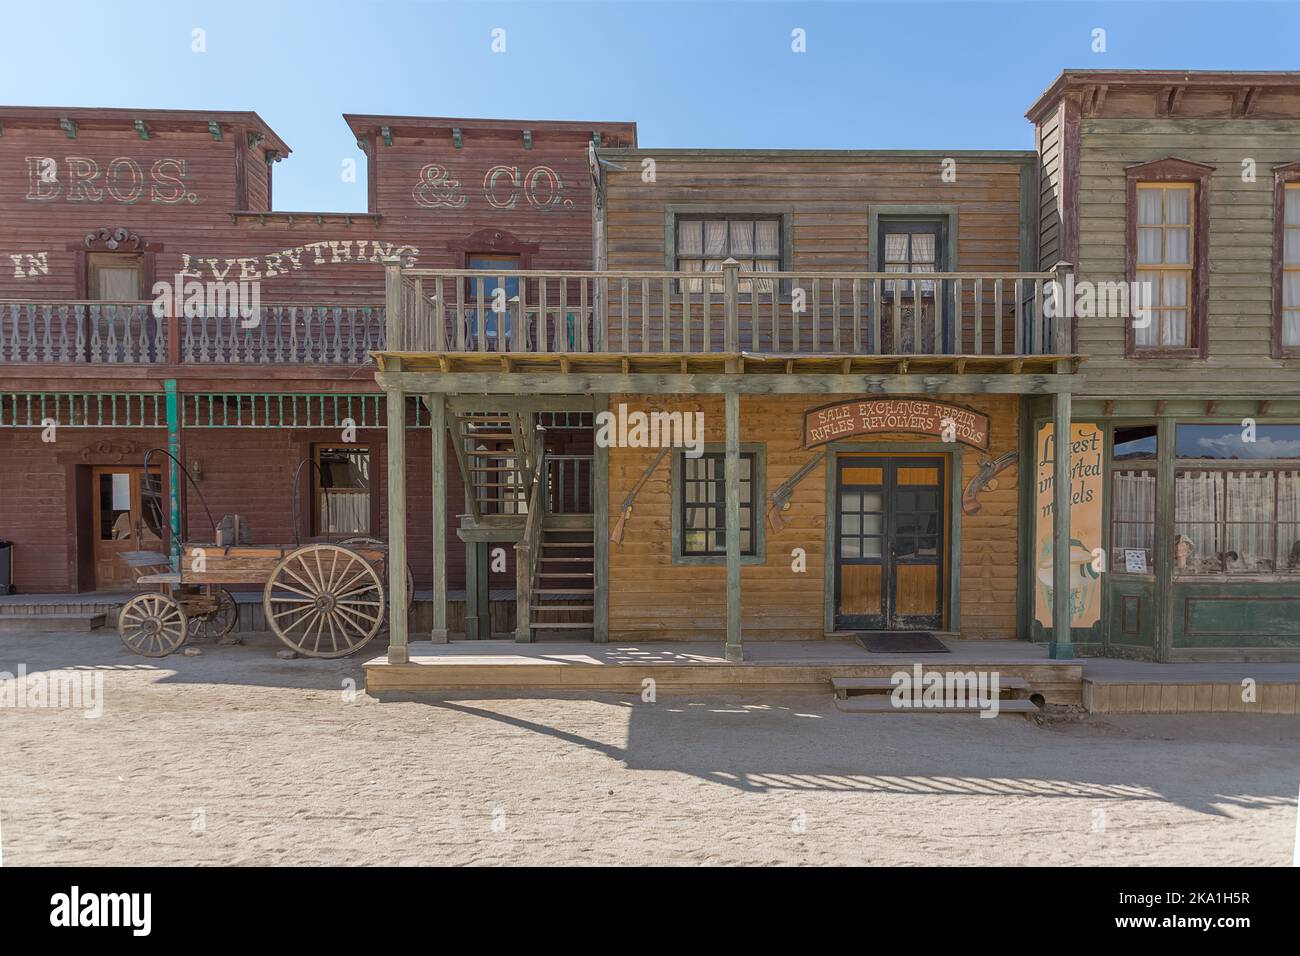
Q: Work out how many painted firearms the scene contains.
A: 3